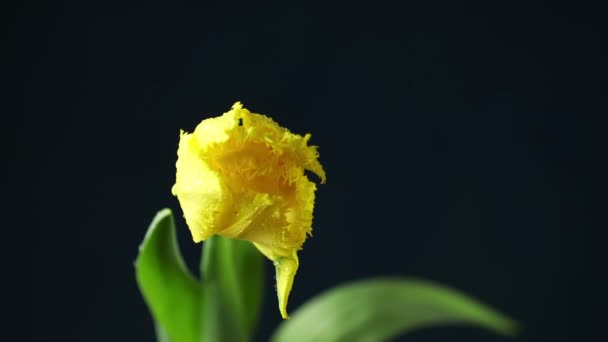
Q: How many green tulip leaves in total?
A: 3